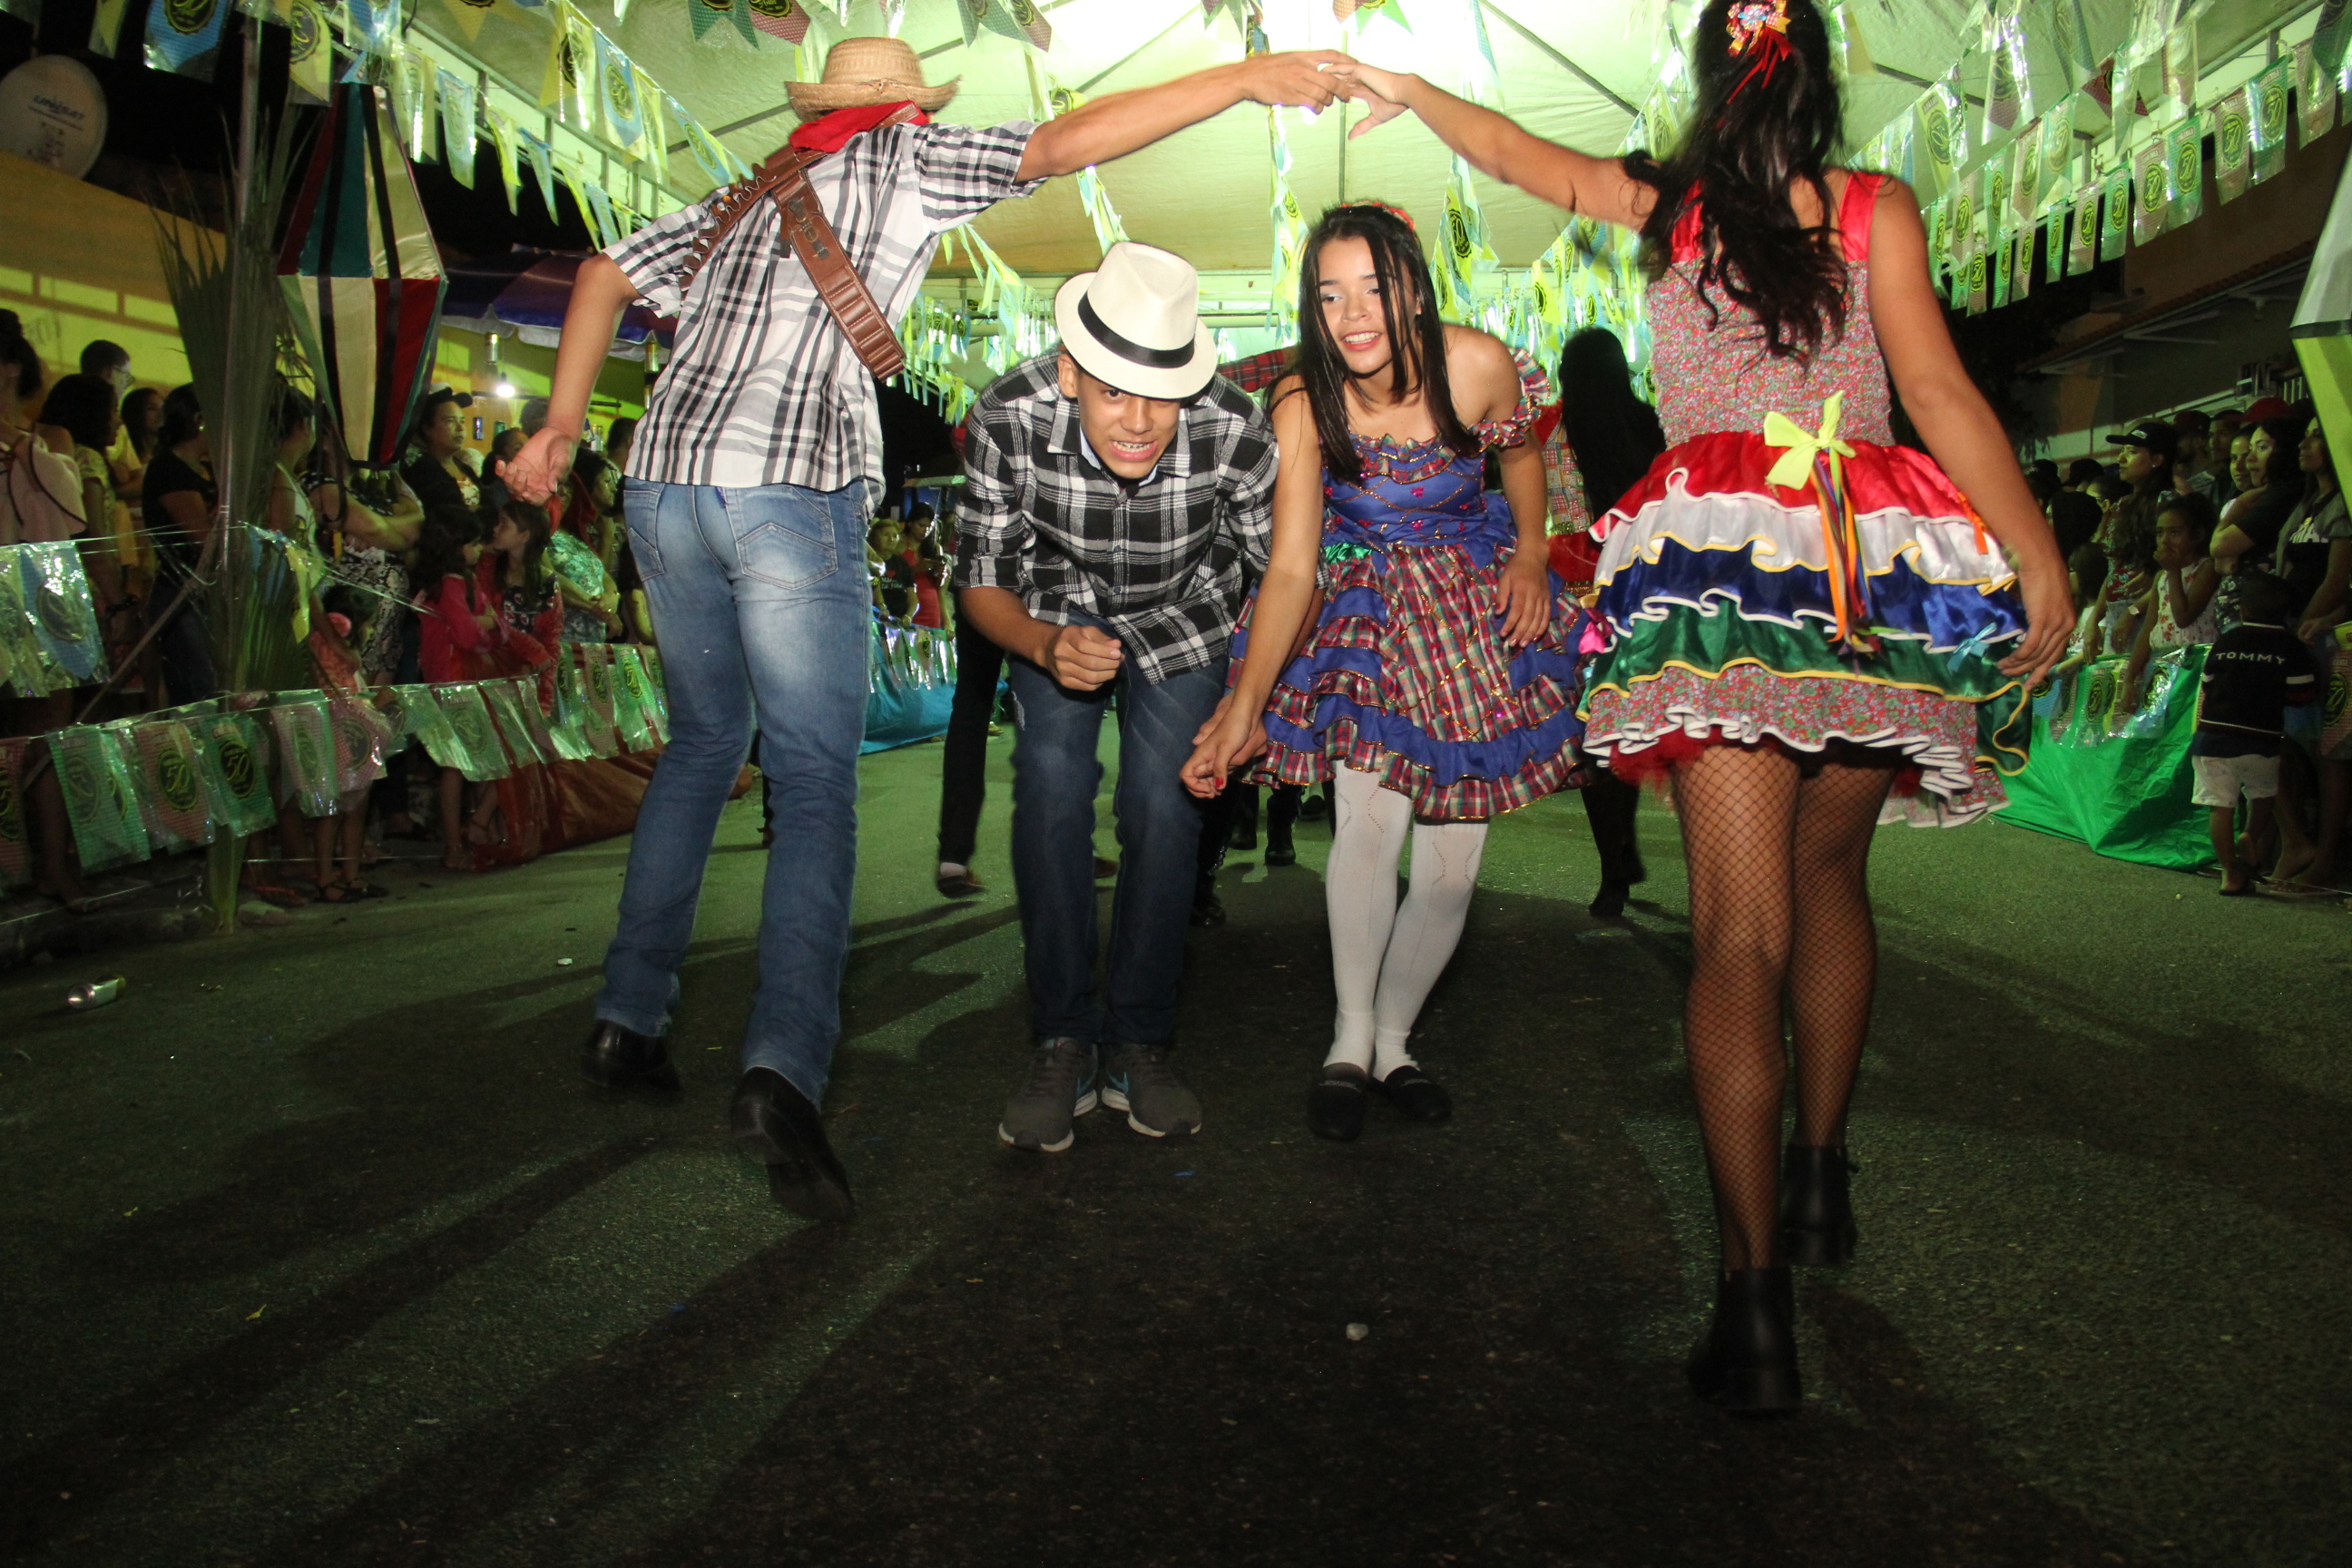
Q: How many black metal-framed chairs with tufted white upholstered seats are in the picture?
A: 0